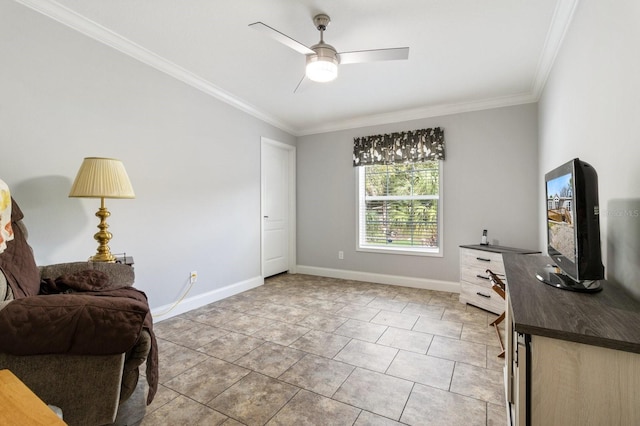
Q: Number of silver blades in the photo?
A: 3